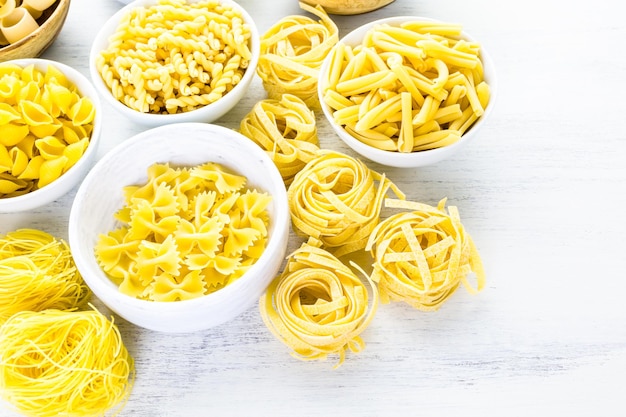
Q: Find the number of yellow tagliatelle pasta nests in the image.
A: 5